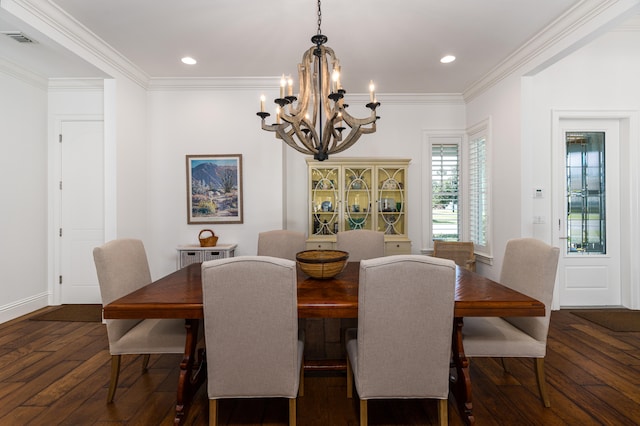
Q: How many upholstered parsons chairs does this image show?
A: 6